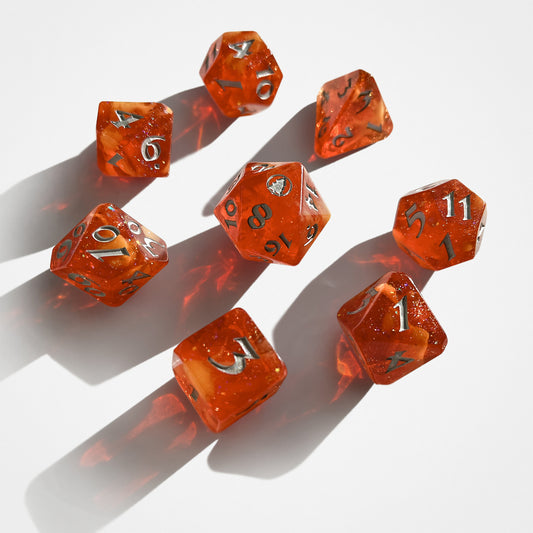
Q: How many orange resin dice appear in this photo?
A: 8